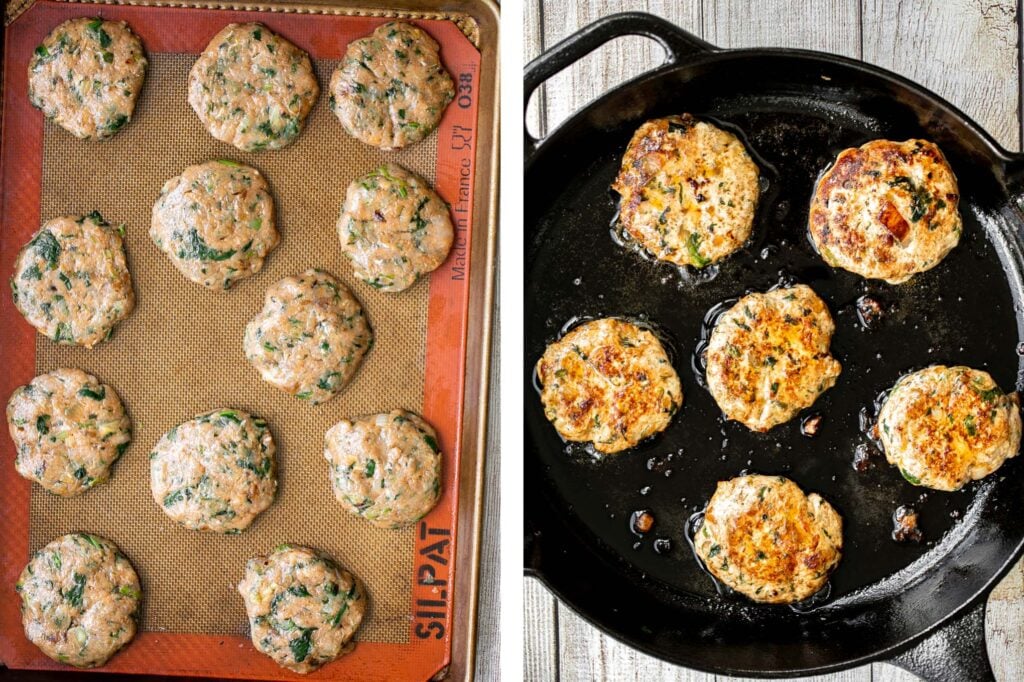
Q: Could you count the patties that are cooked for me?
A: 6